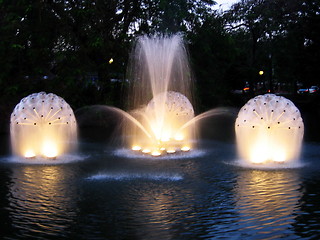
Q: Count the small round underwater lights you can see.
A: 12